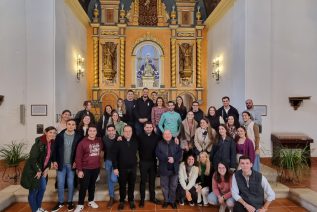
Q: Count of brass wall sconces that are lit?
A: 2